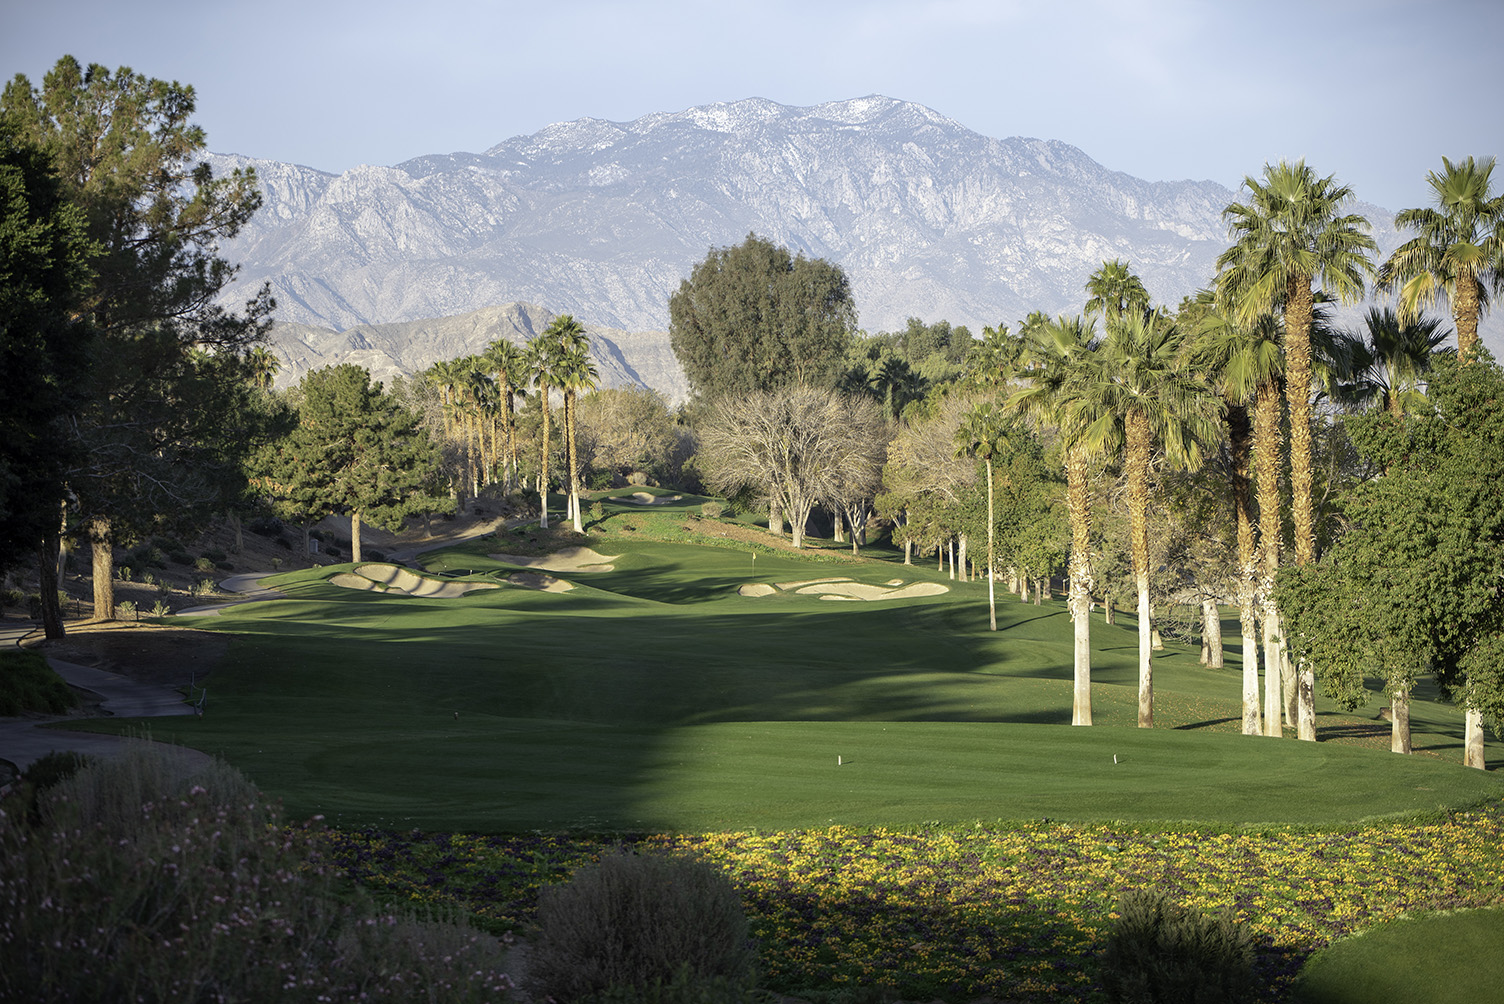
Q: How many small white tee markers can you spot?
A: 2